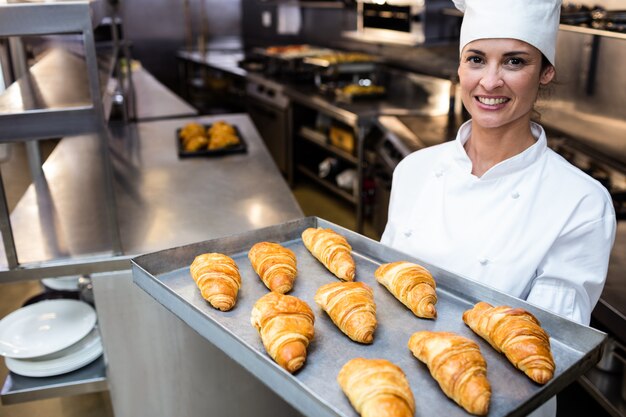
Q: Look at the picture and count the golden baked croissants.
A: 9